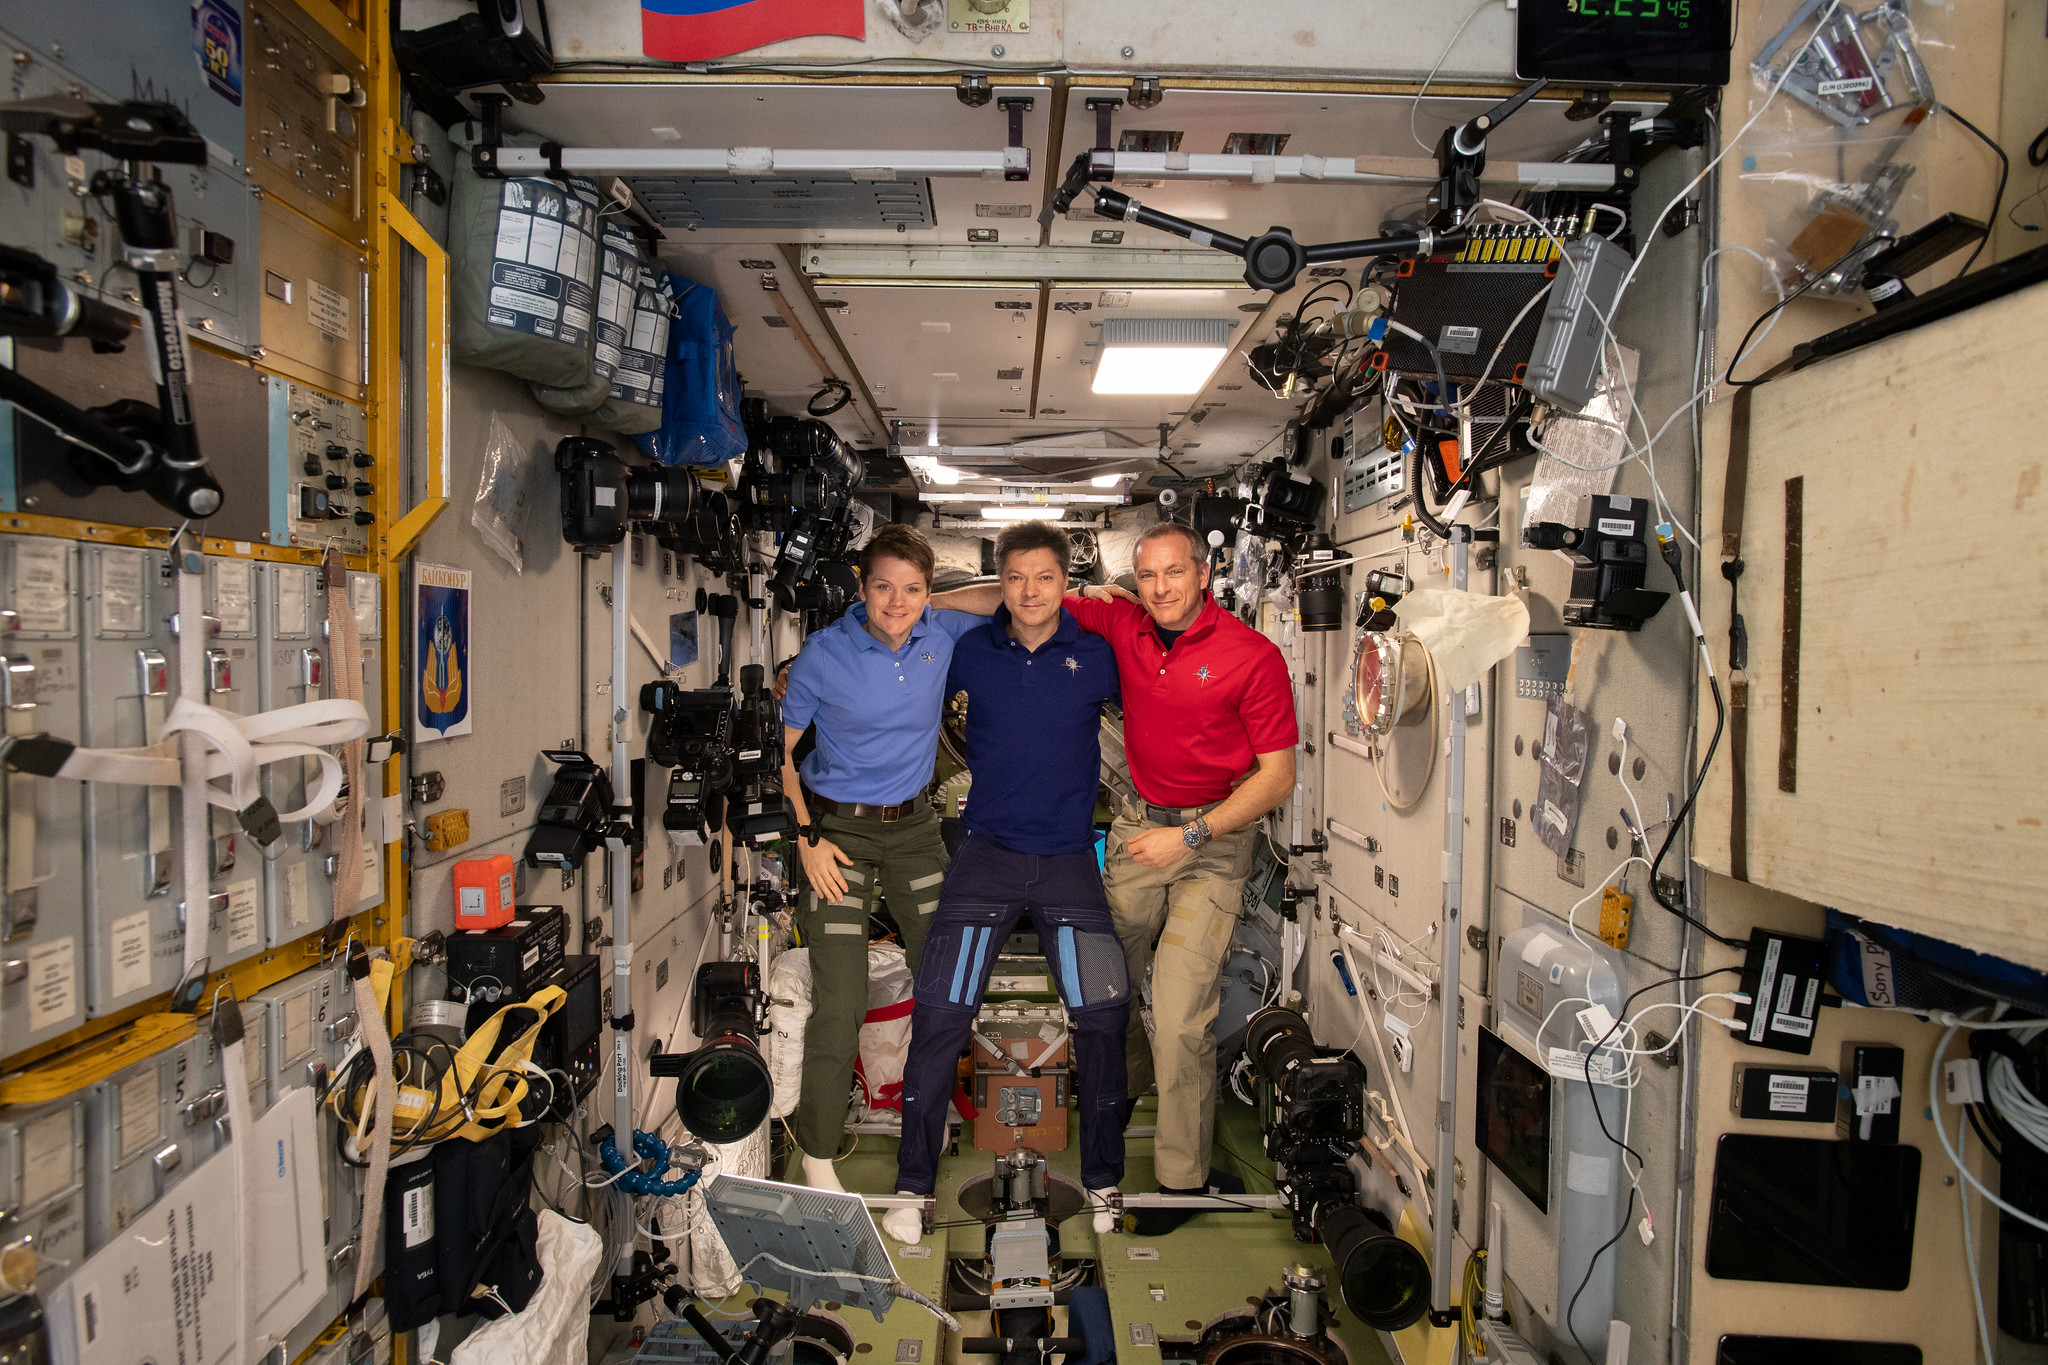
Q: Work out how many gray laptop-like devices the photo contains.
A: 1